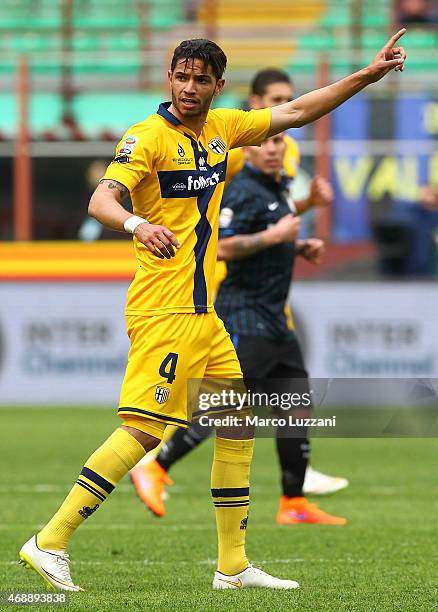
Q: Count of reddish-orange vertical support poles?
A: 2